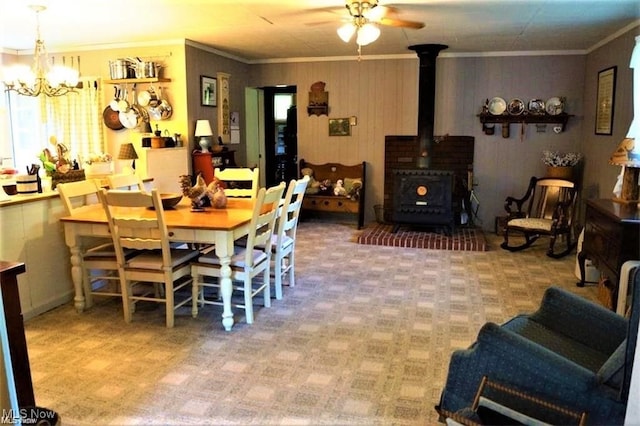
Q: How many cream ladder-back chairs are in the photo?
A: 6